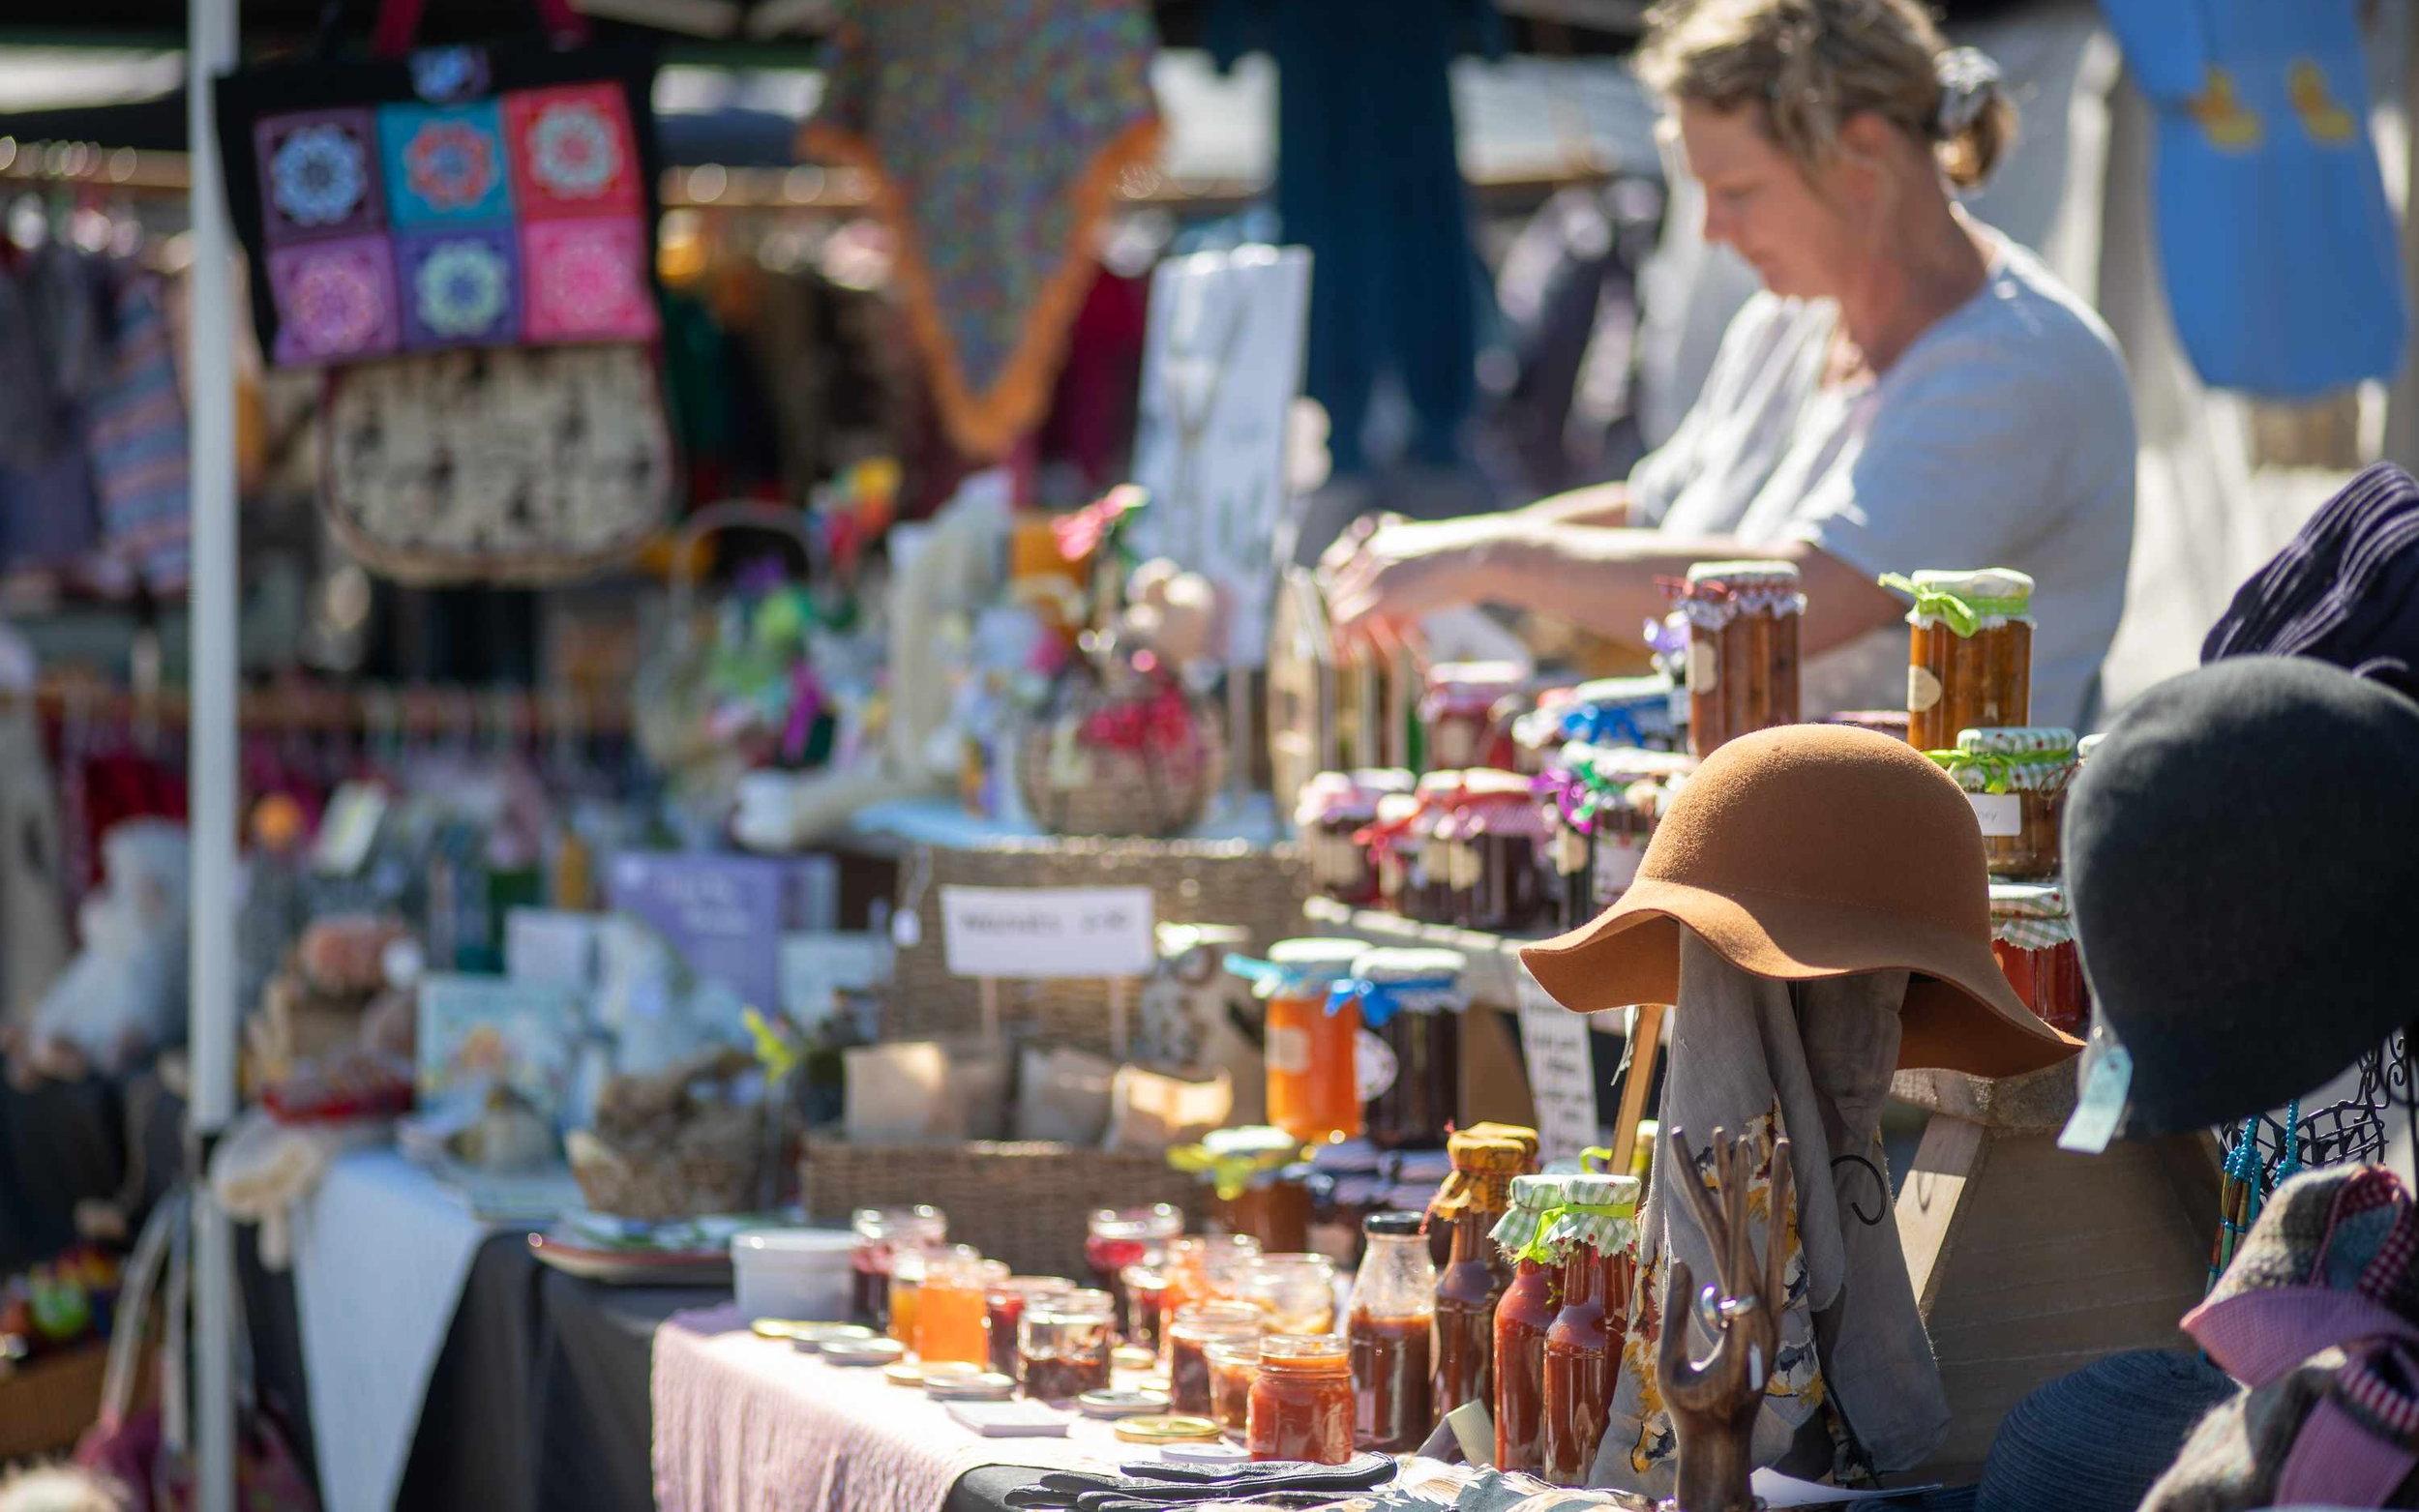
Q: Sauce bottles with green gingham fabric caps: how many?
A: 2